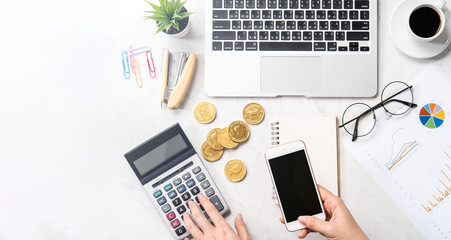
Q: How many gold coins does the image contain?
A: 7